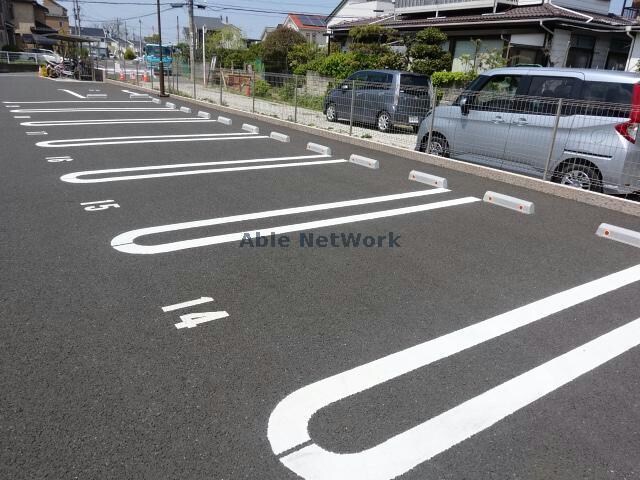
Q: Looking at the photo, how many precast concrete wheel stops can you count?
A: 14